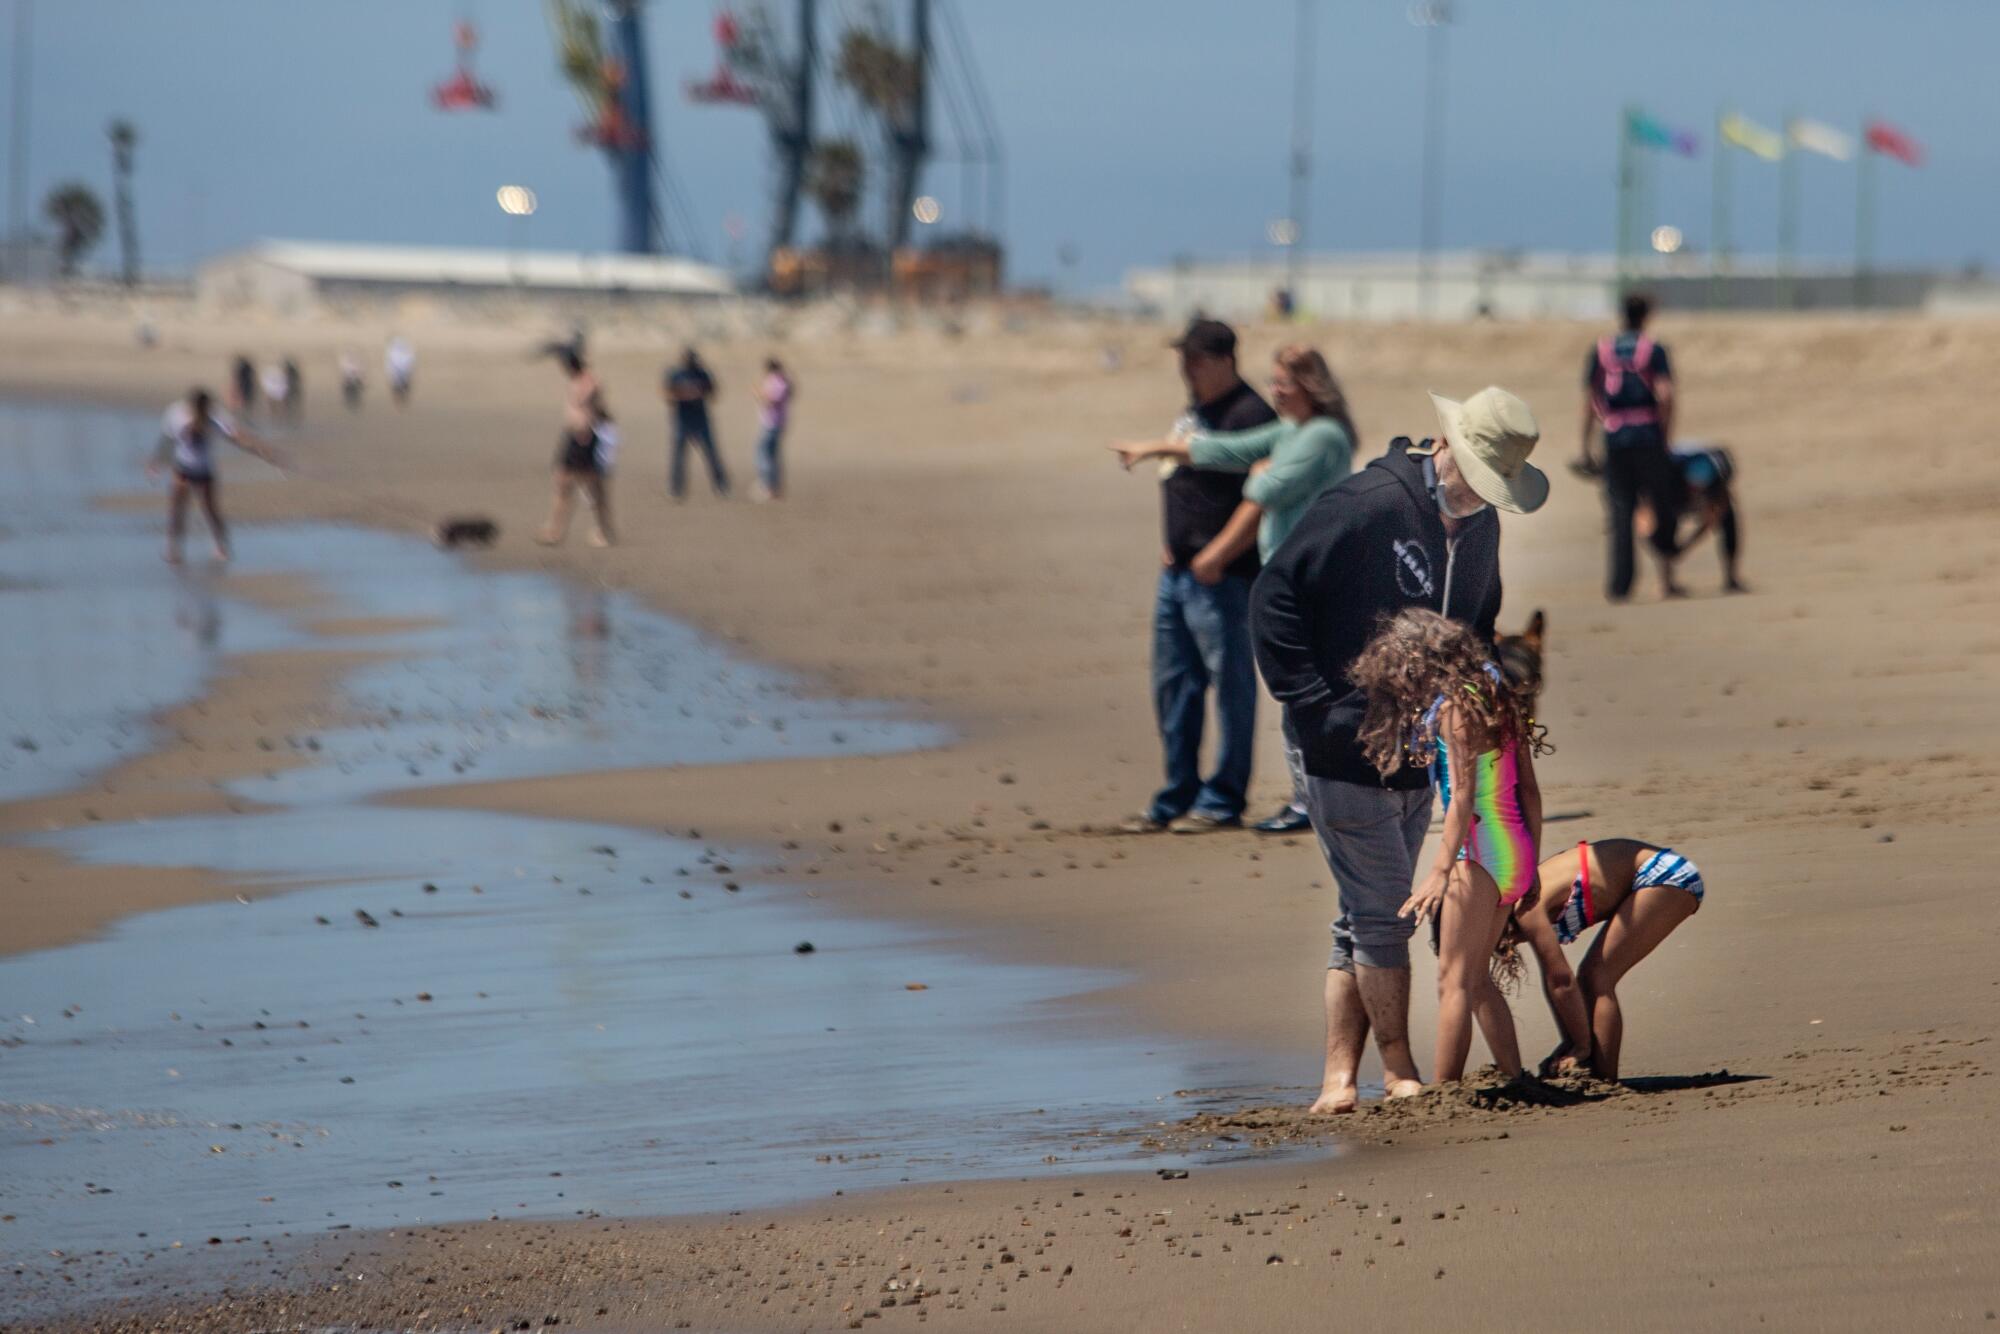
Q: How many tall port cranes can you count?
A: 3